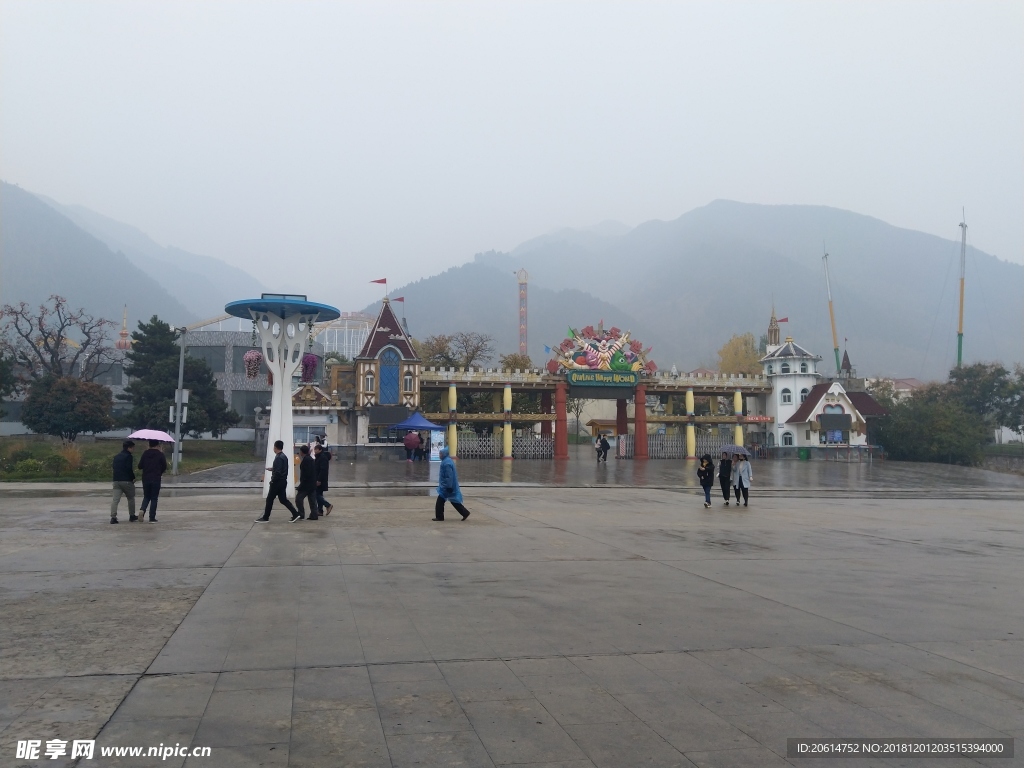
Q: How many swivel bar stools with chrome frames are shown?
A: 0